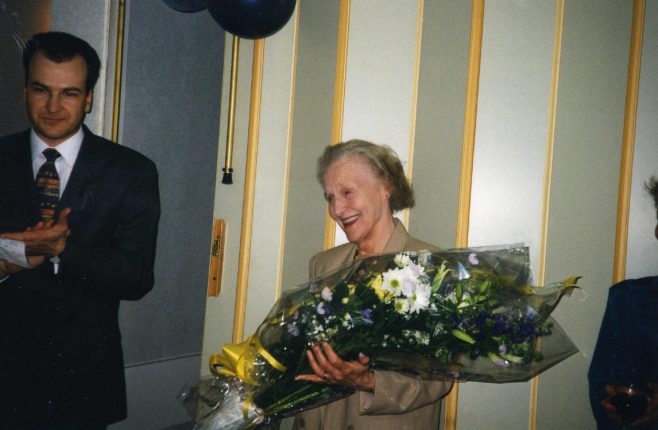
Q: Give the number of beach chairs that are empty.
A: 0